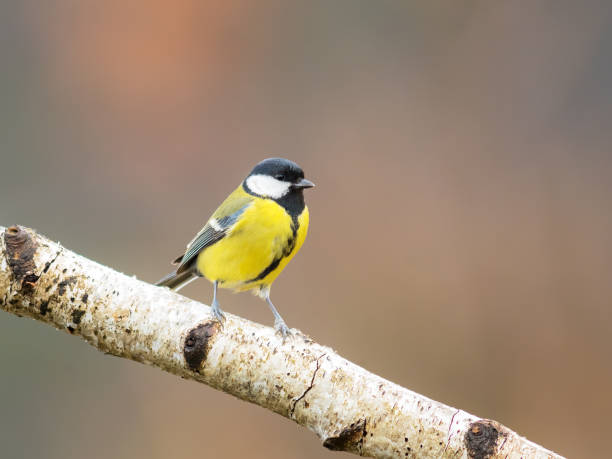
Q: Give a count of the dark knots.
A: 4